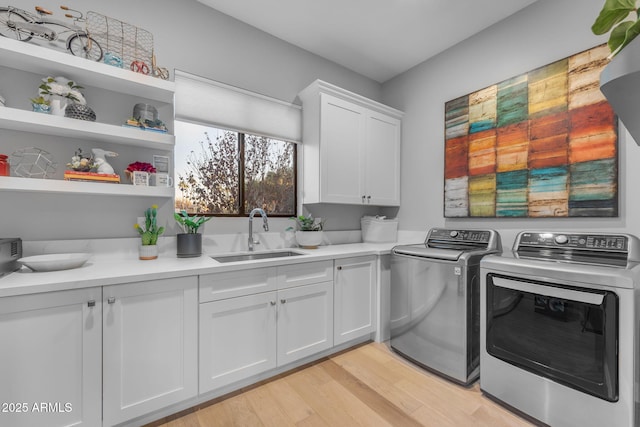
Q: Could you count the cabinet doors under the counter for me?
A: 5